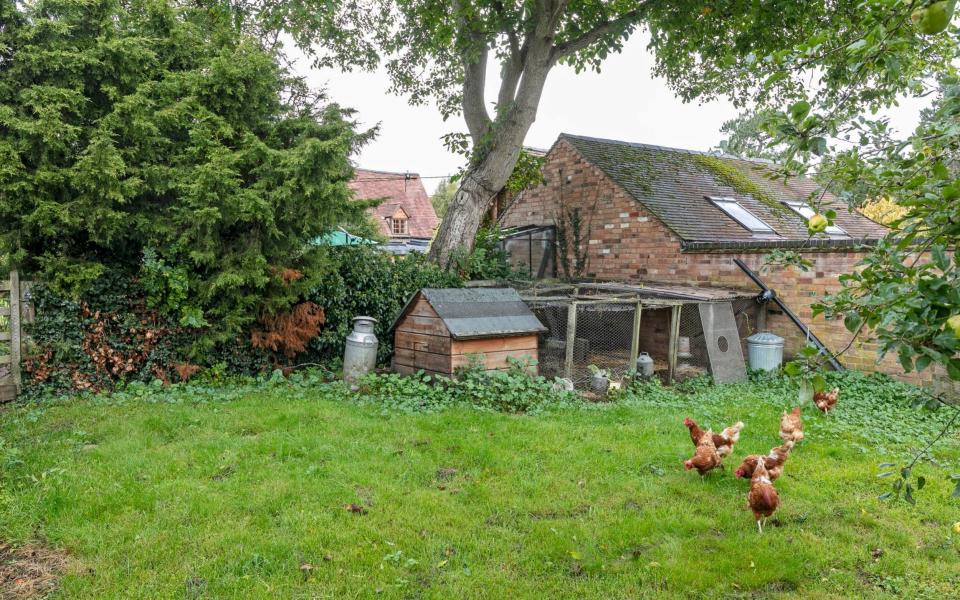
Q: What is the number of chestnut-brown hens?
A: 6